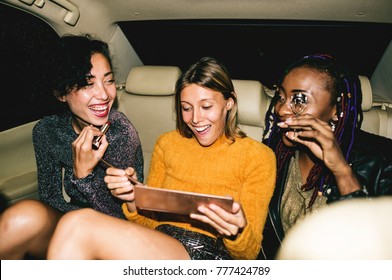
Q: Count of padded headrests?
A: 3